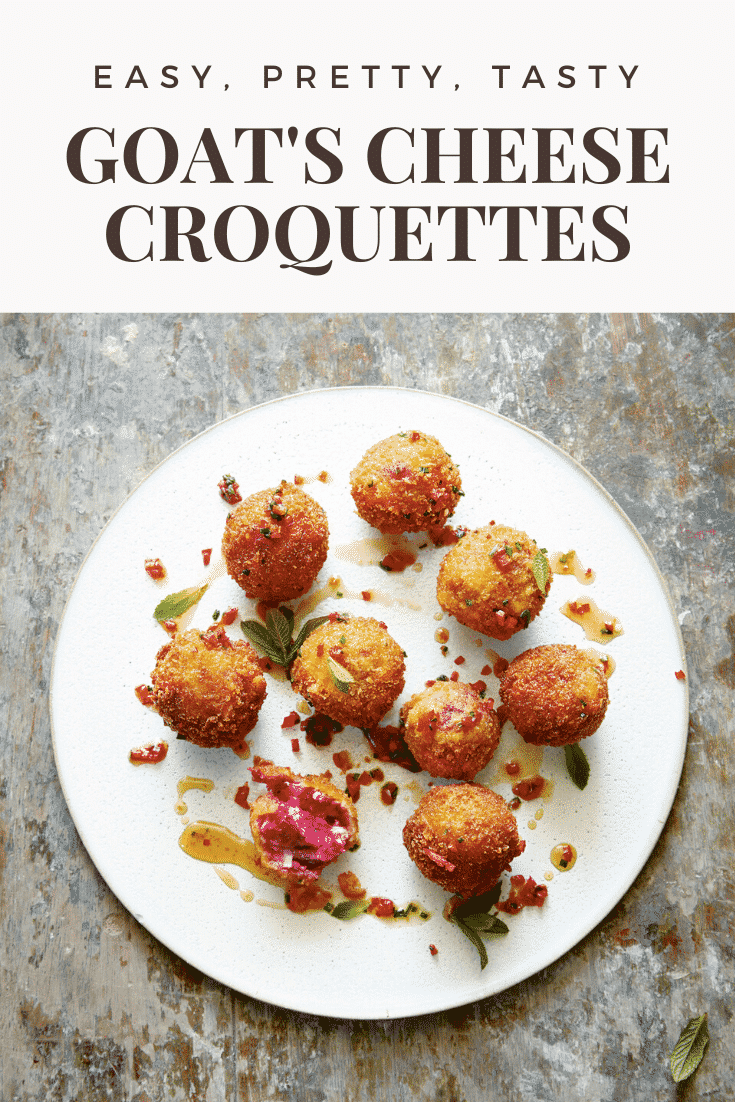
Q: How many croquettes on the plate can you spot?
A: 9